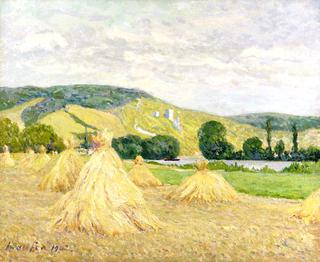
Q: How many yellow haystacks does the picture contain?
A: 8